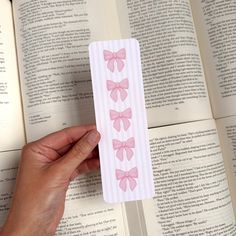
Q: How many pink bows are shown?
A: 5